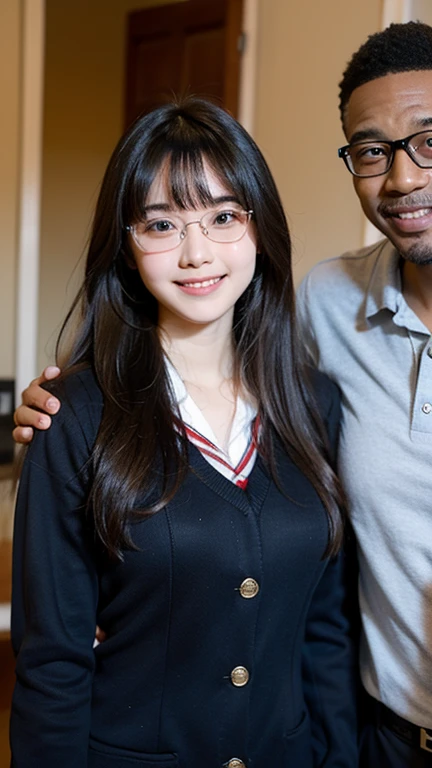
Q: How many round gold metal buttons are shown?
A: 3